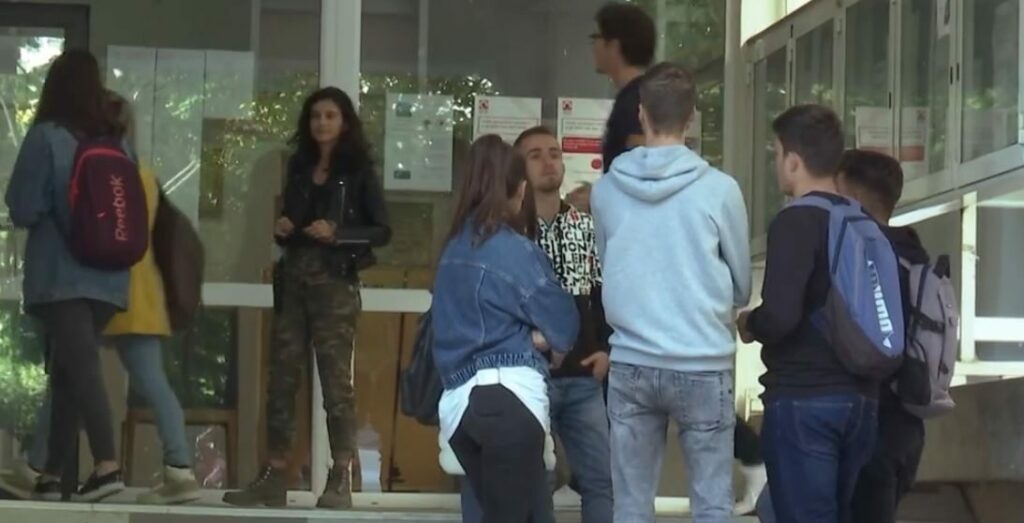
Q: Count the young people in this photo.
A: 9